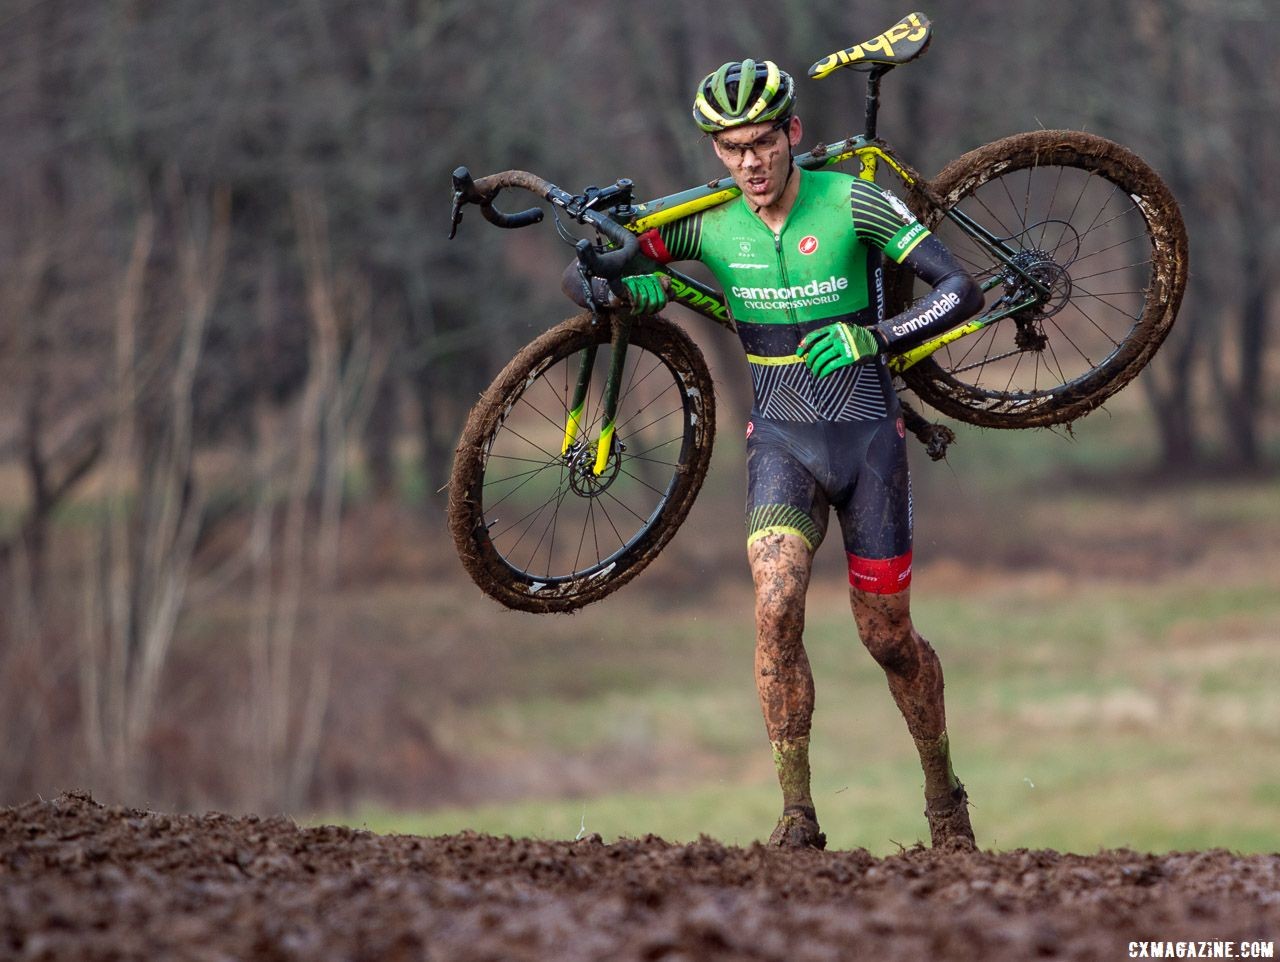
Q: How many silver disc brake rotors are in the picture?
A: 2